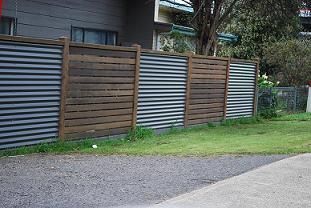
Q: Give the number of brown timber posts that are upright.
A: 5